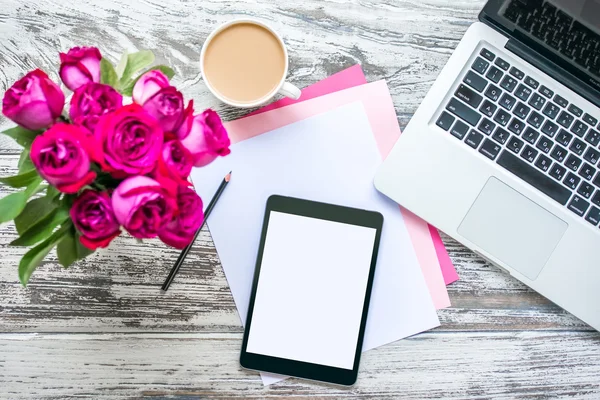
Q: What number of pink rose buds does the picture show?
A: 12